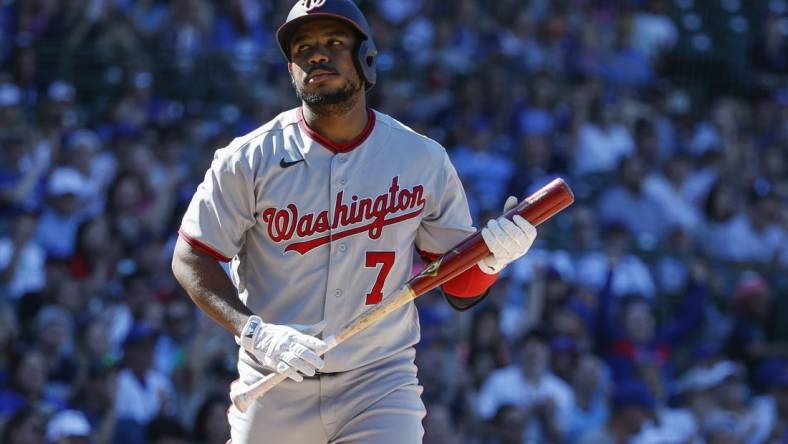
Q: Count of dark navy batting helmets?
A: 1